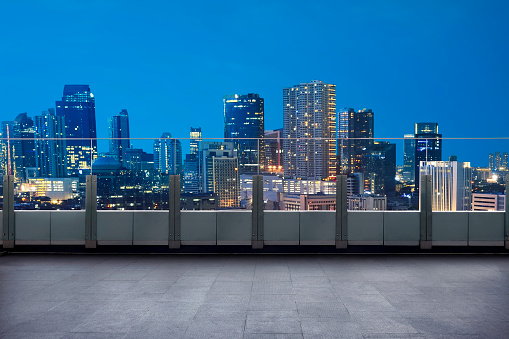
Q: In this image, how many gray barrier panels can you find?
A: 12